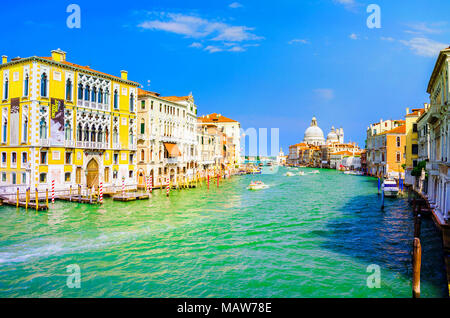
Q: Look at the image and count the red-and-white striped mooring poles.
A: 6